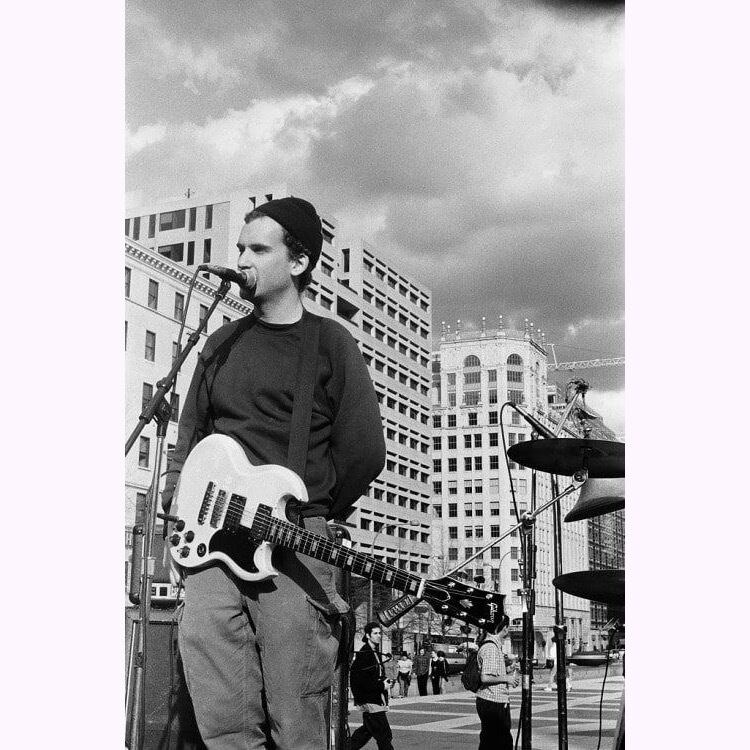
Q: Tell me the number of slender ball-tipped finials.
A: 9